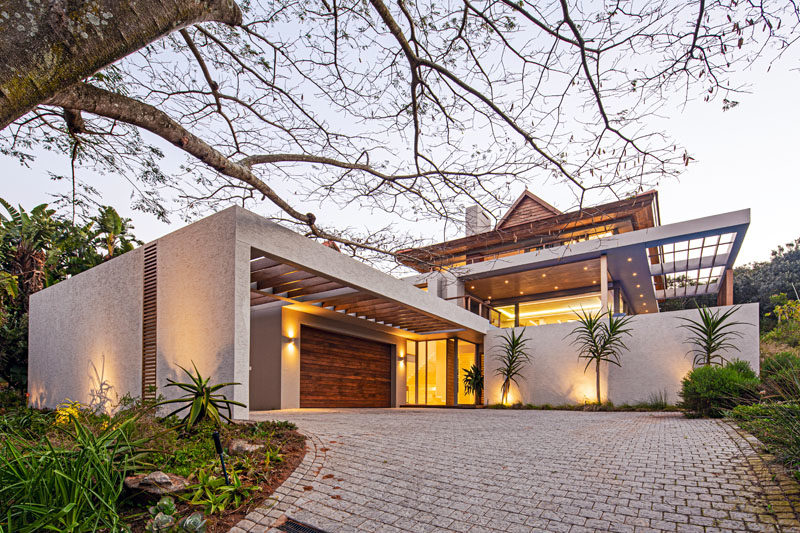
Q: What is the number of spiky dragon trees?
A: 3